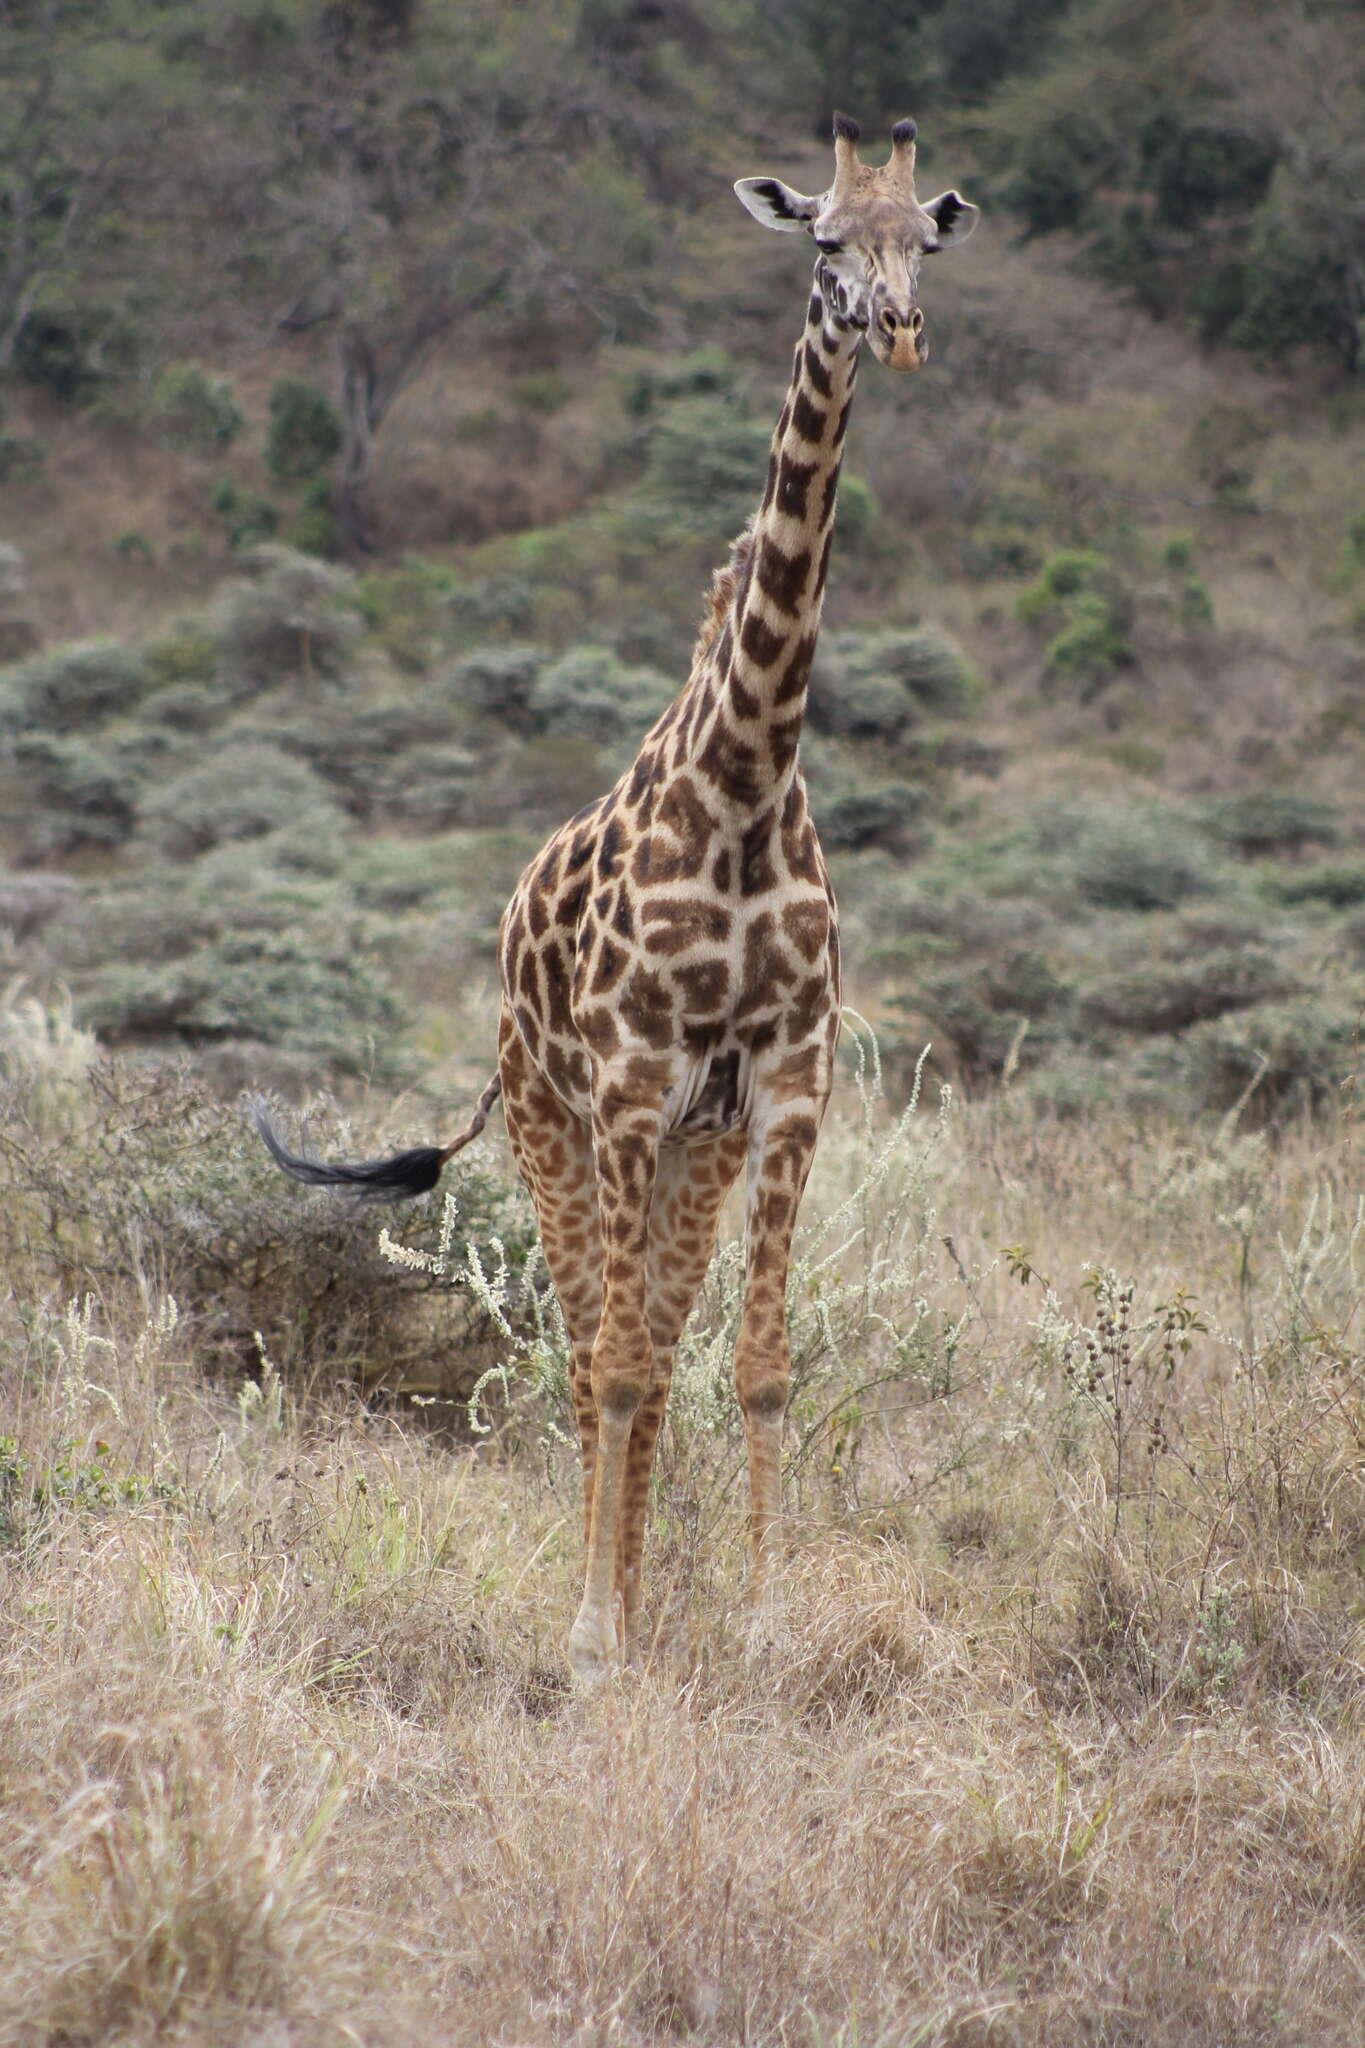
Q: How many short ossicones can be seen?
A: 2